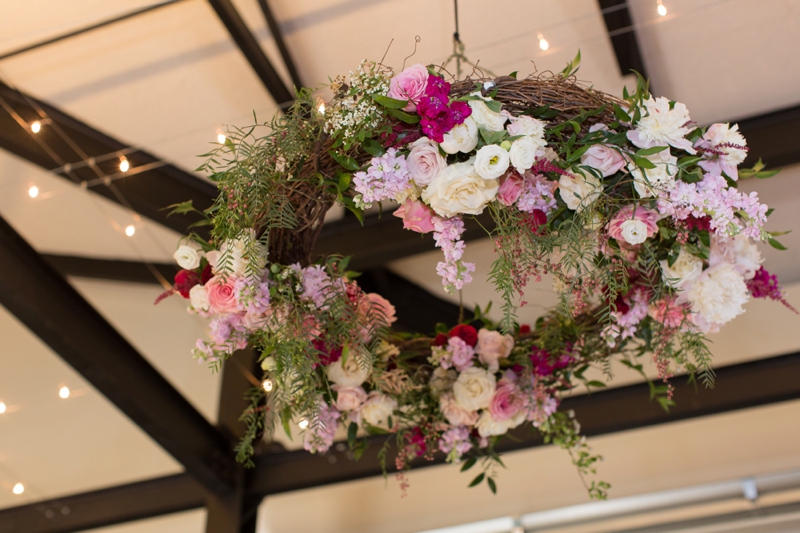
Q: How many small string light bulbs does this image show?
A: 13